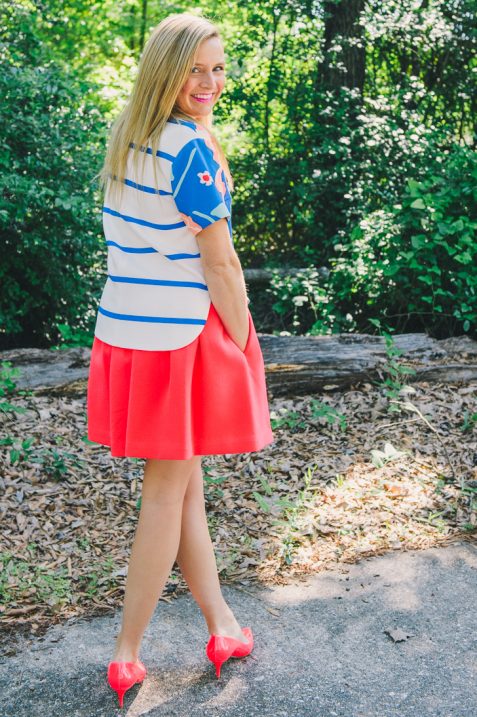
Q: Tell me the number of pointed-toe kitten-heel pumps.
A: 2